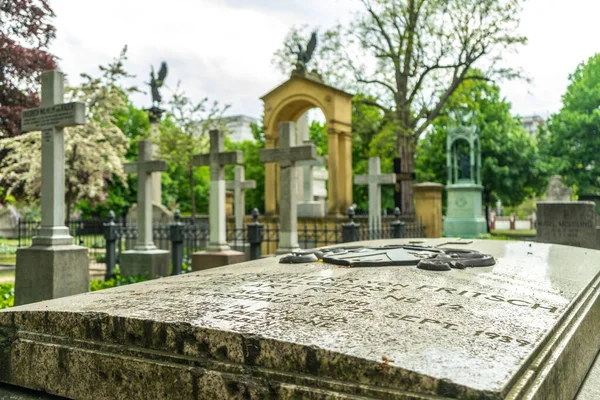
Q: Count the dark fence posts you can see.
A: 5